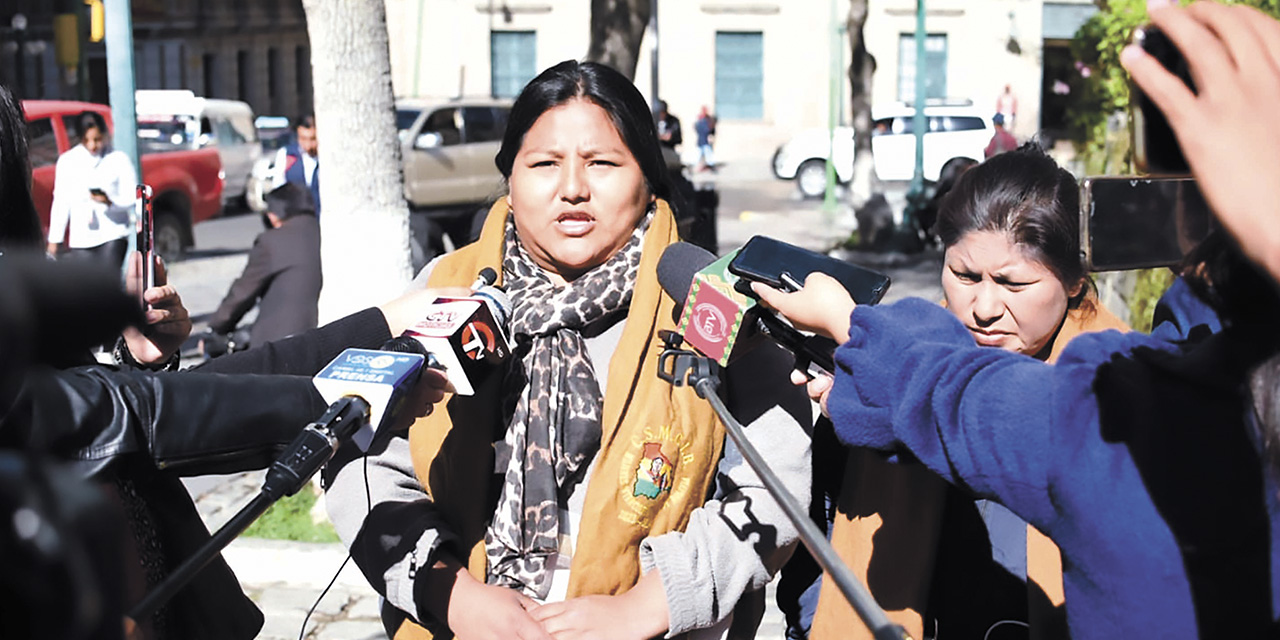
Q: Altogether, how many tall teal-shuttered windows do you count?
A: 3